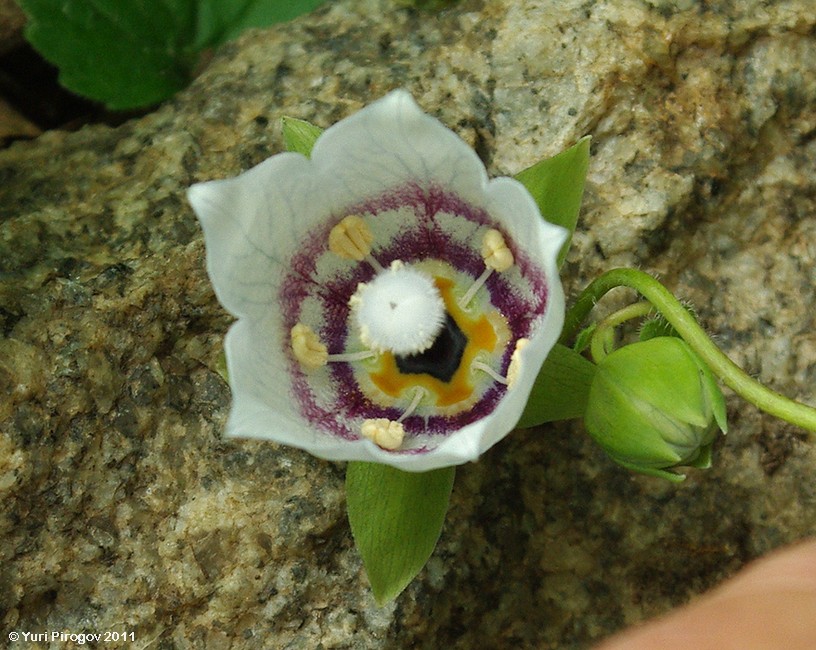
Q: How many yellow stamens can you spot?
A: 5